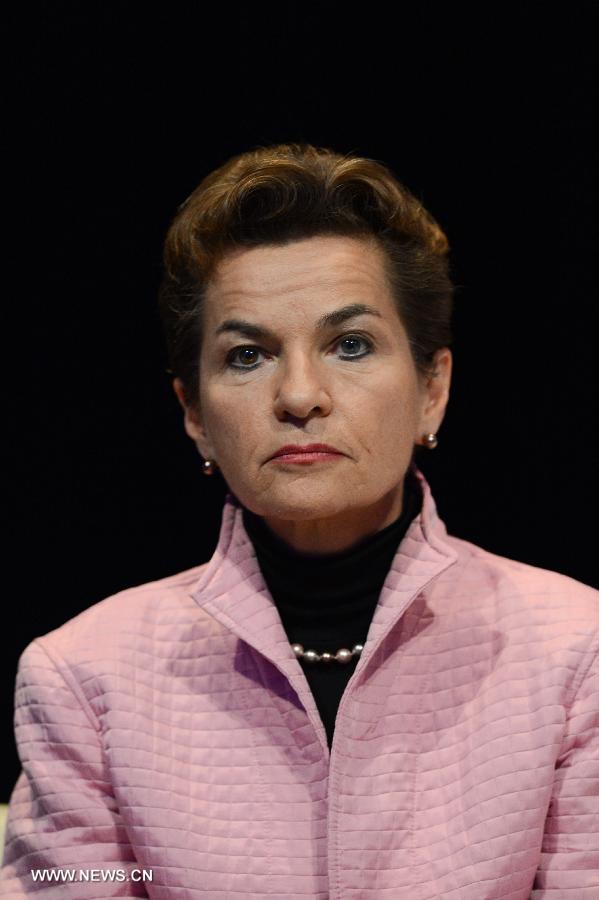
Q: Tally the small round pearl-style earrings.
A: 2